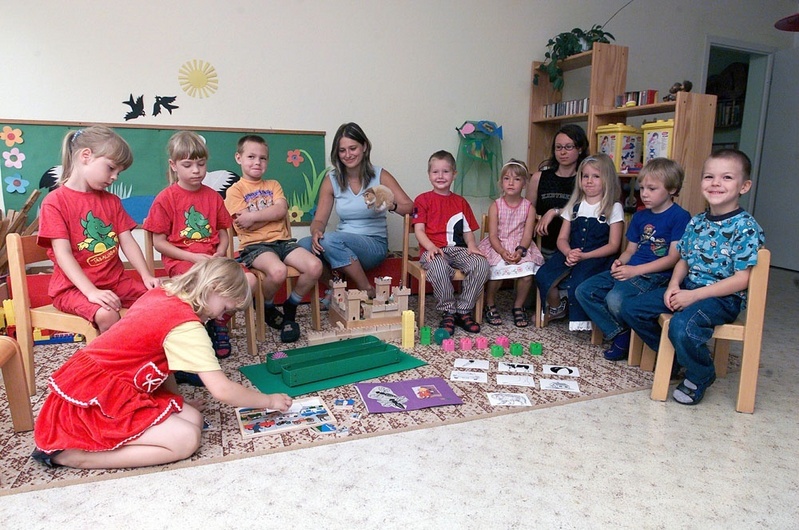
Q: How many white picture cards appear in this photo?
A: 7